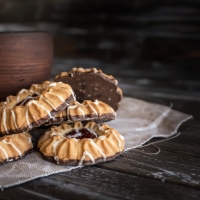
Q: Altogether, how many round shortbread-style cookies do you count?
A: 5